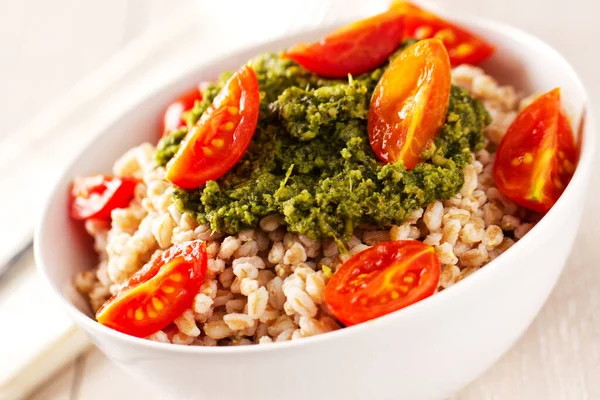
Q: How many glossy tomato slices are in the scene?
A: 9